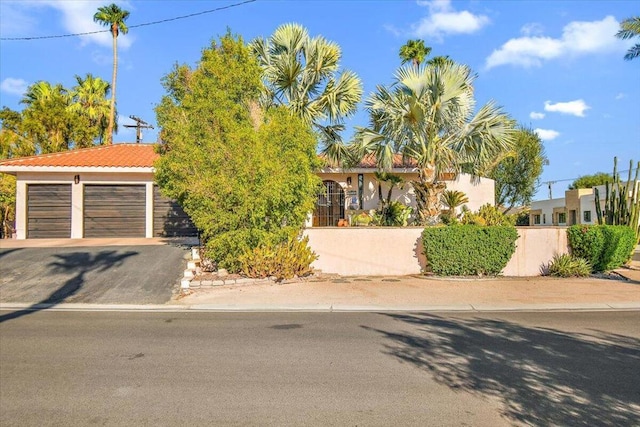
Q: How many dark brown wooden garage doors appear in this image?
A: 3